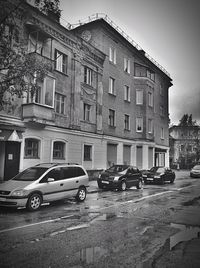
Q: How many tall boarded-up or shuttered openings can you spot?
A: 4